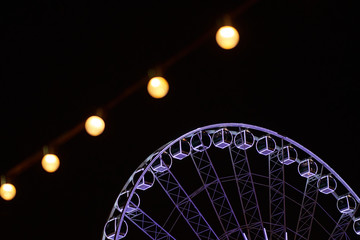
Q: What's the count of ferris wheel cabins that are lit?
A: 14